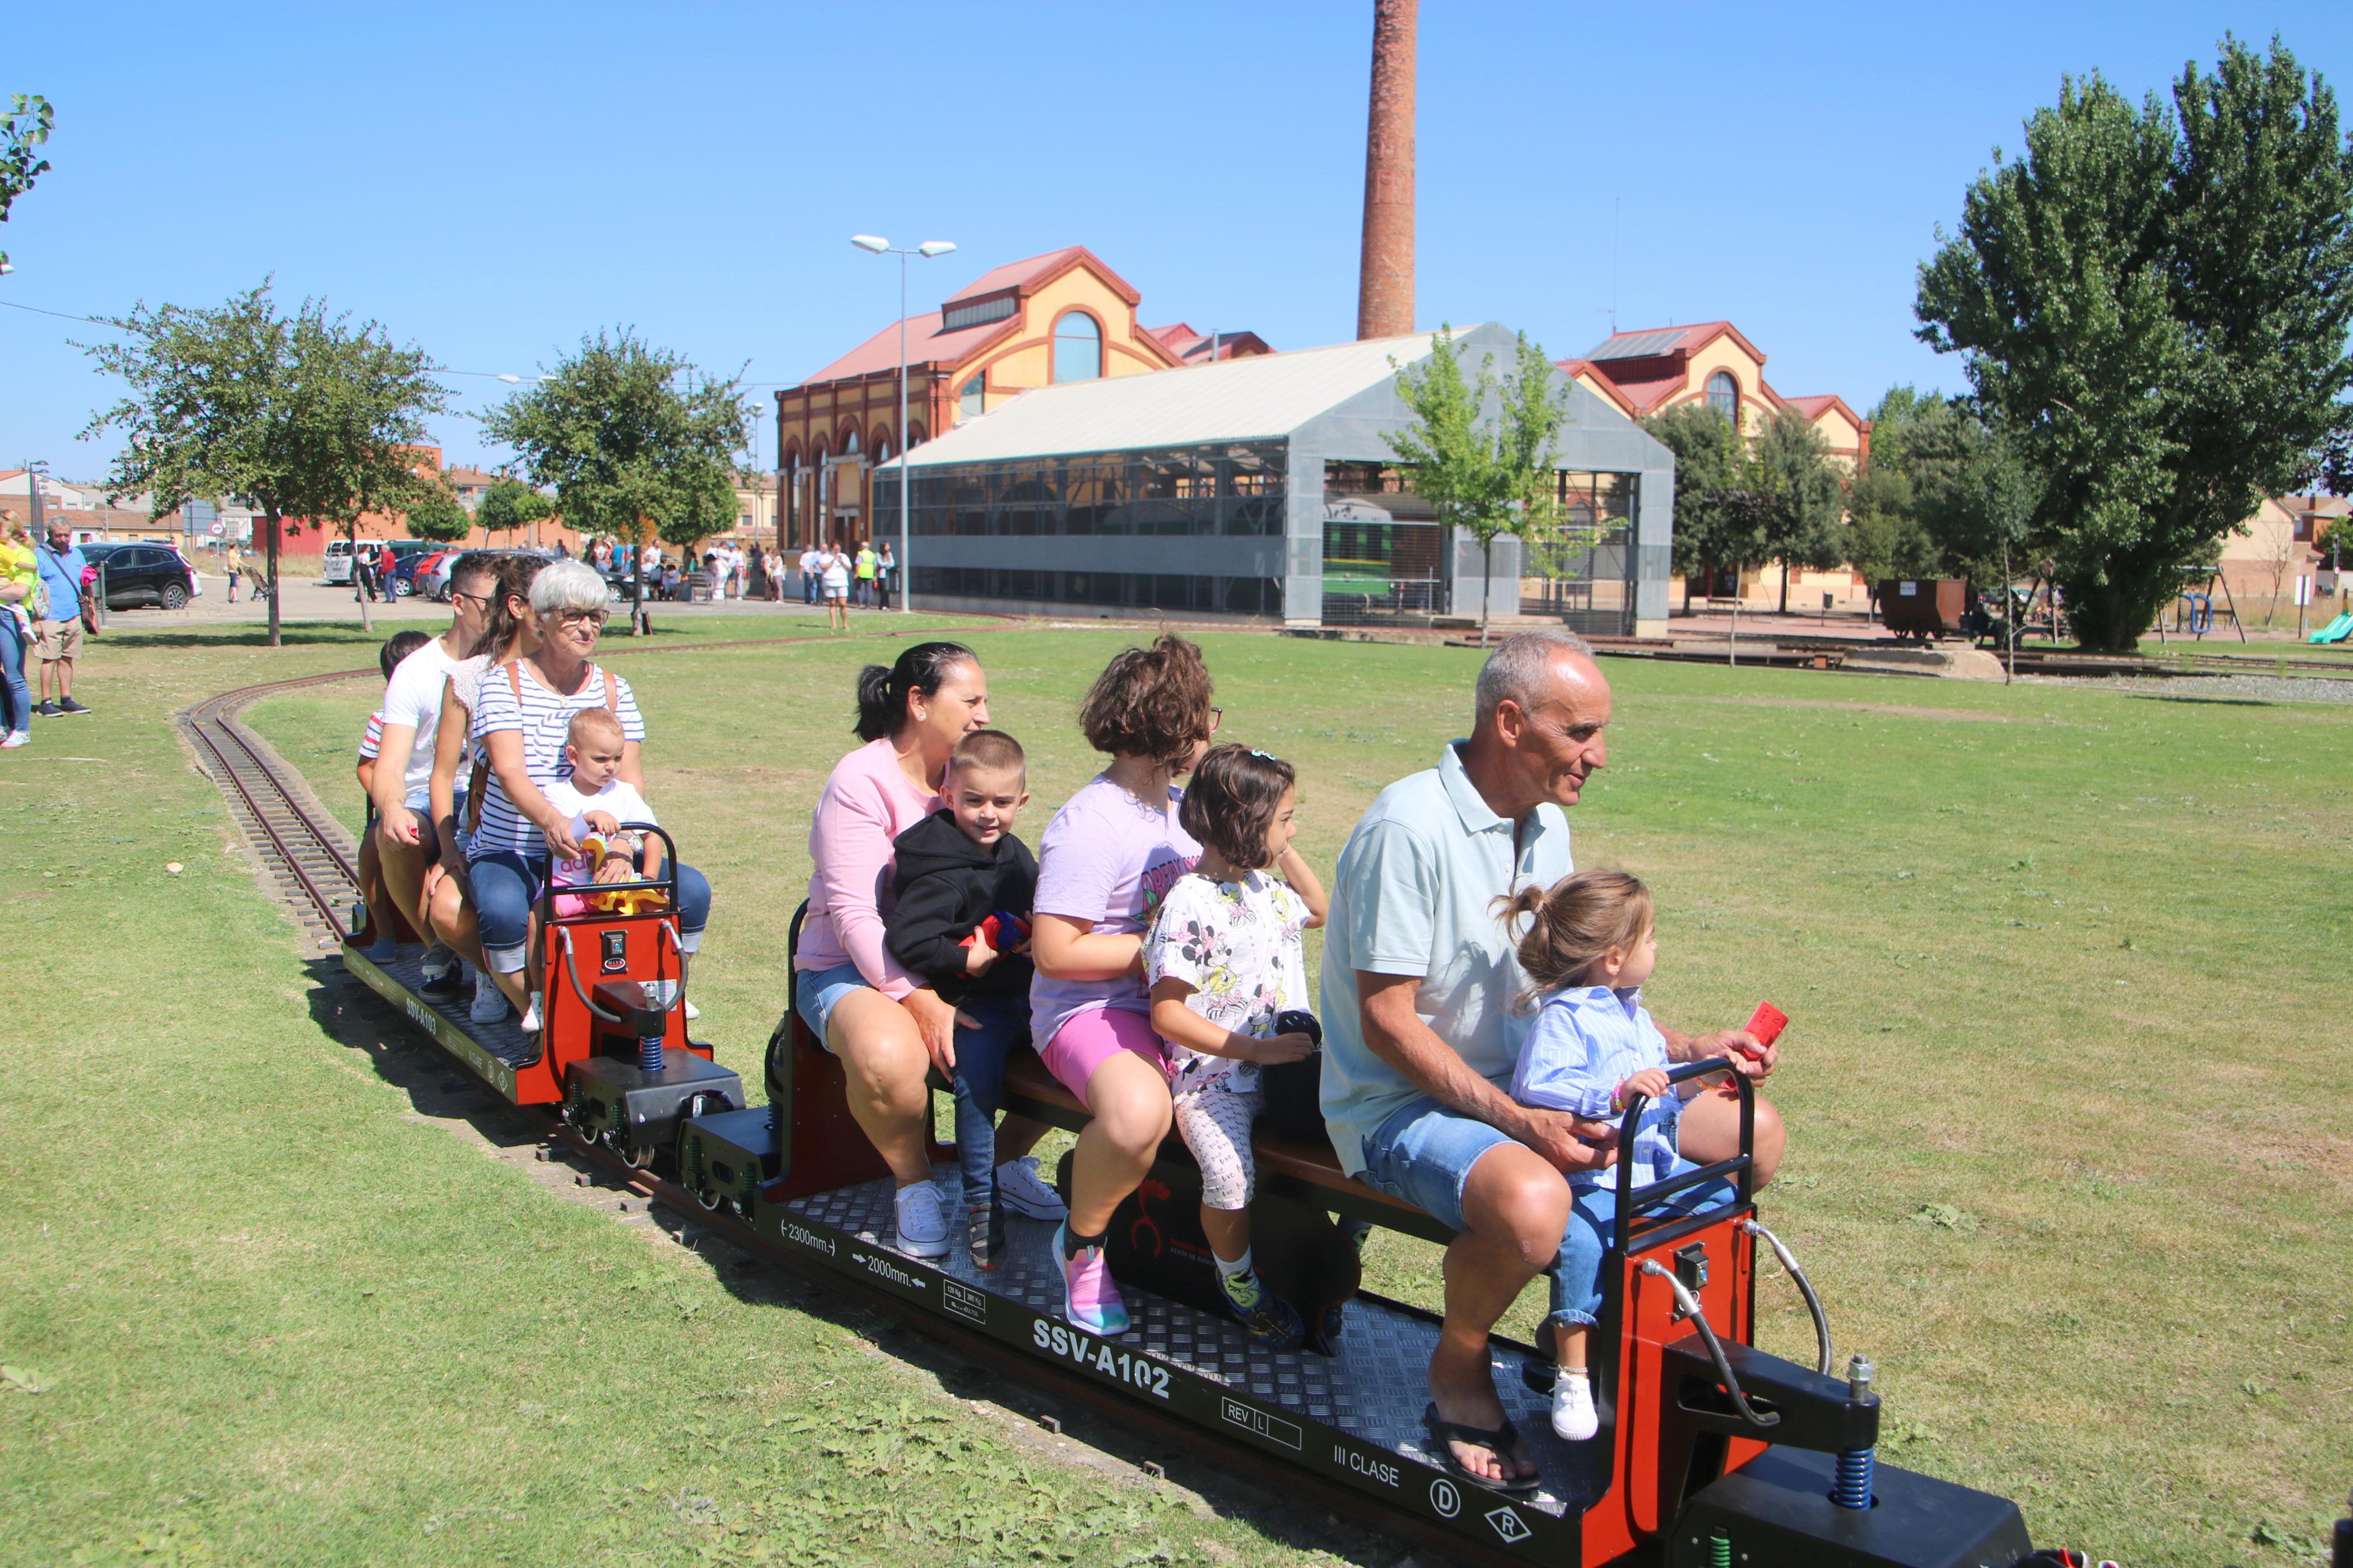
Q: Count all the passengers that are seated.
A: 11